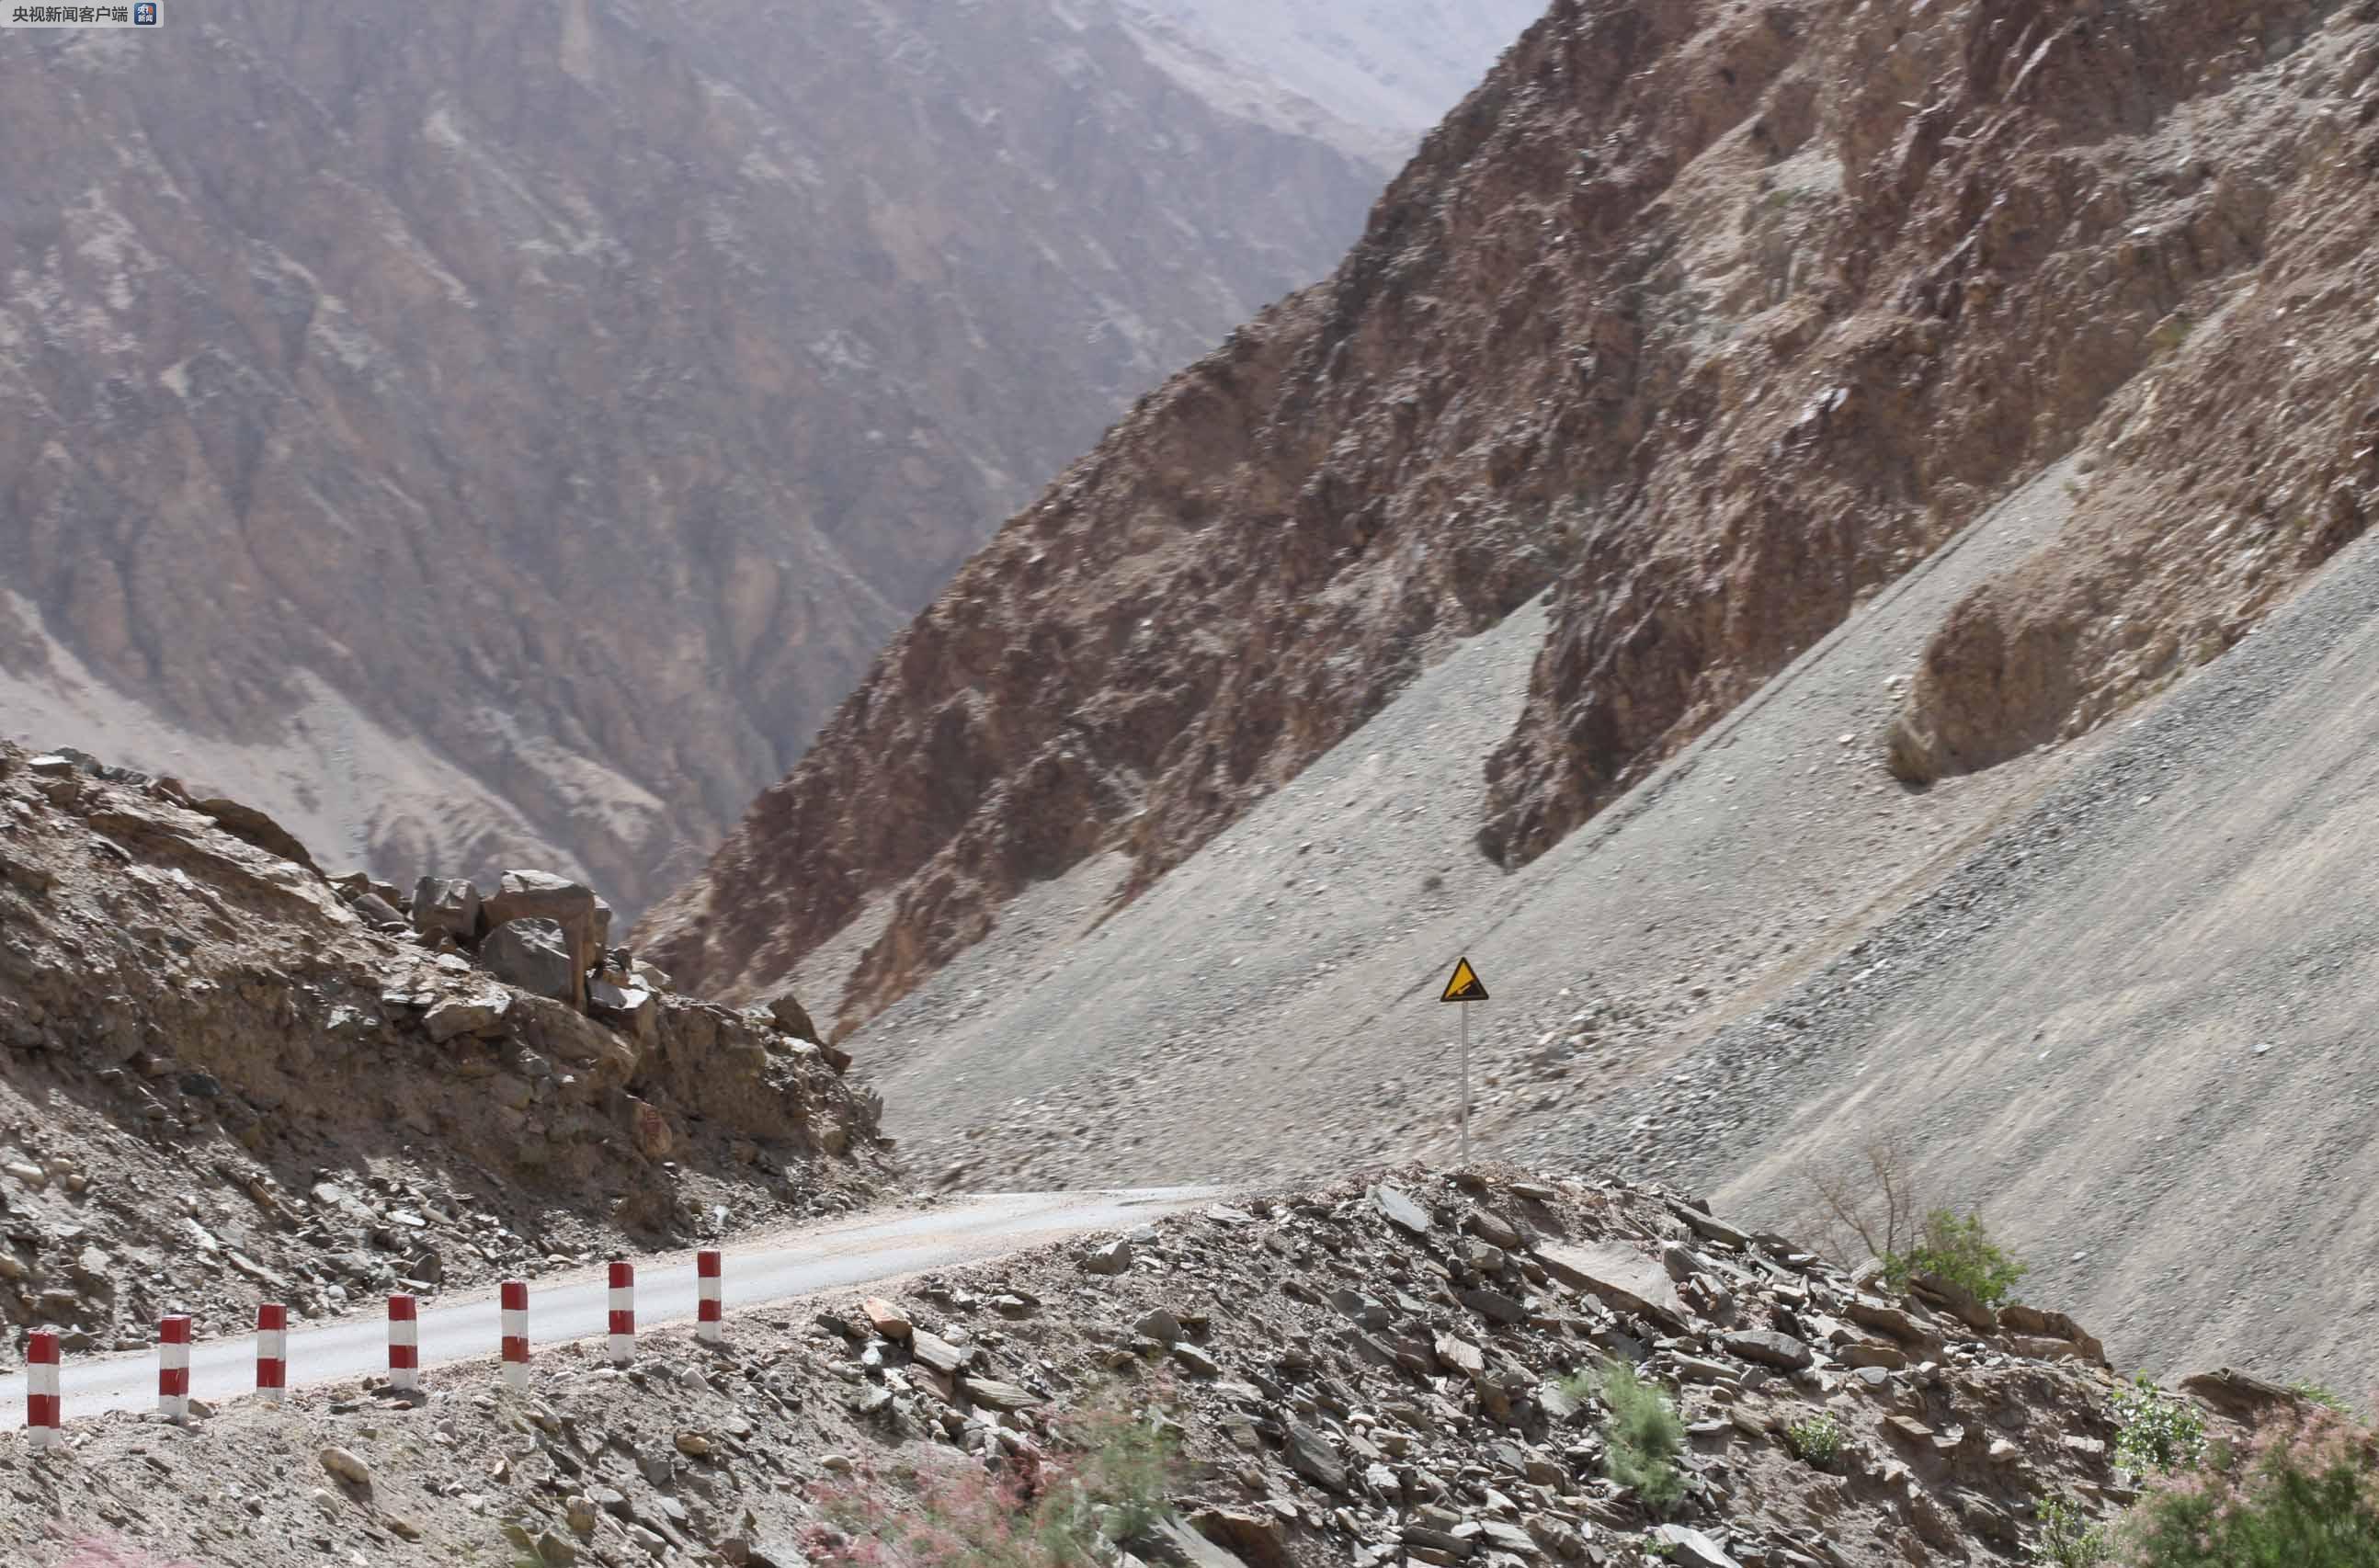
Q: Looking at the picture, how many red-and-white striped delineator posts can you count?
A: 7